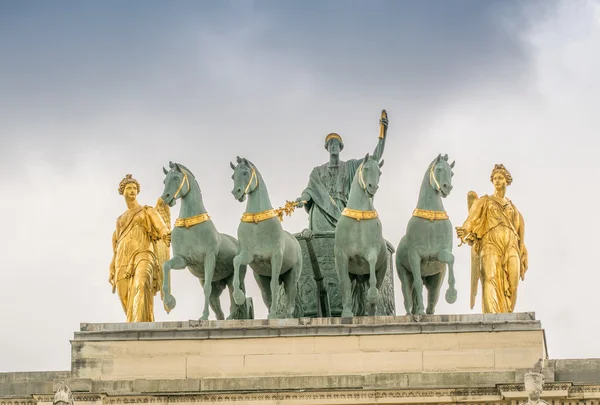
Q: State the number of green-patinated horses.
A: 4